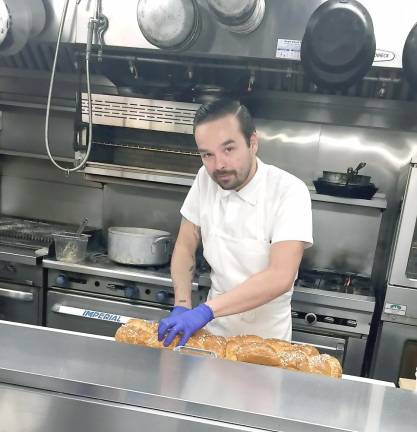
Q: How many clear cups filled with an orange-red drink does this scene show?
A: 0